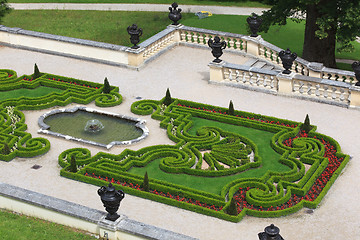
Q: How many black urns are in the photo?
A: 8